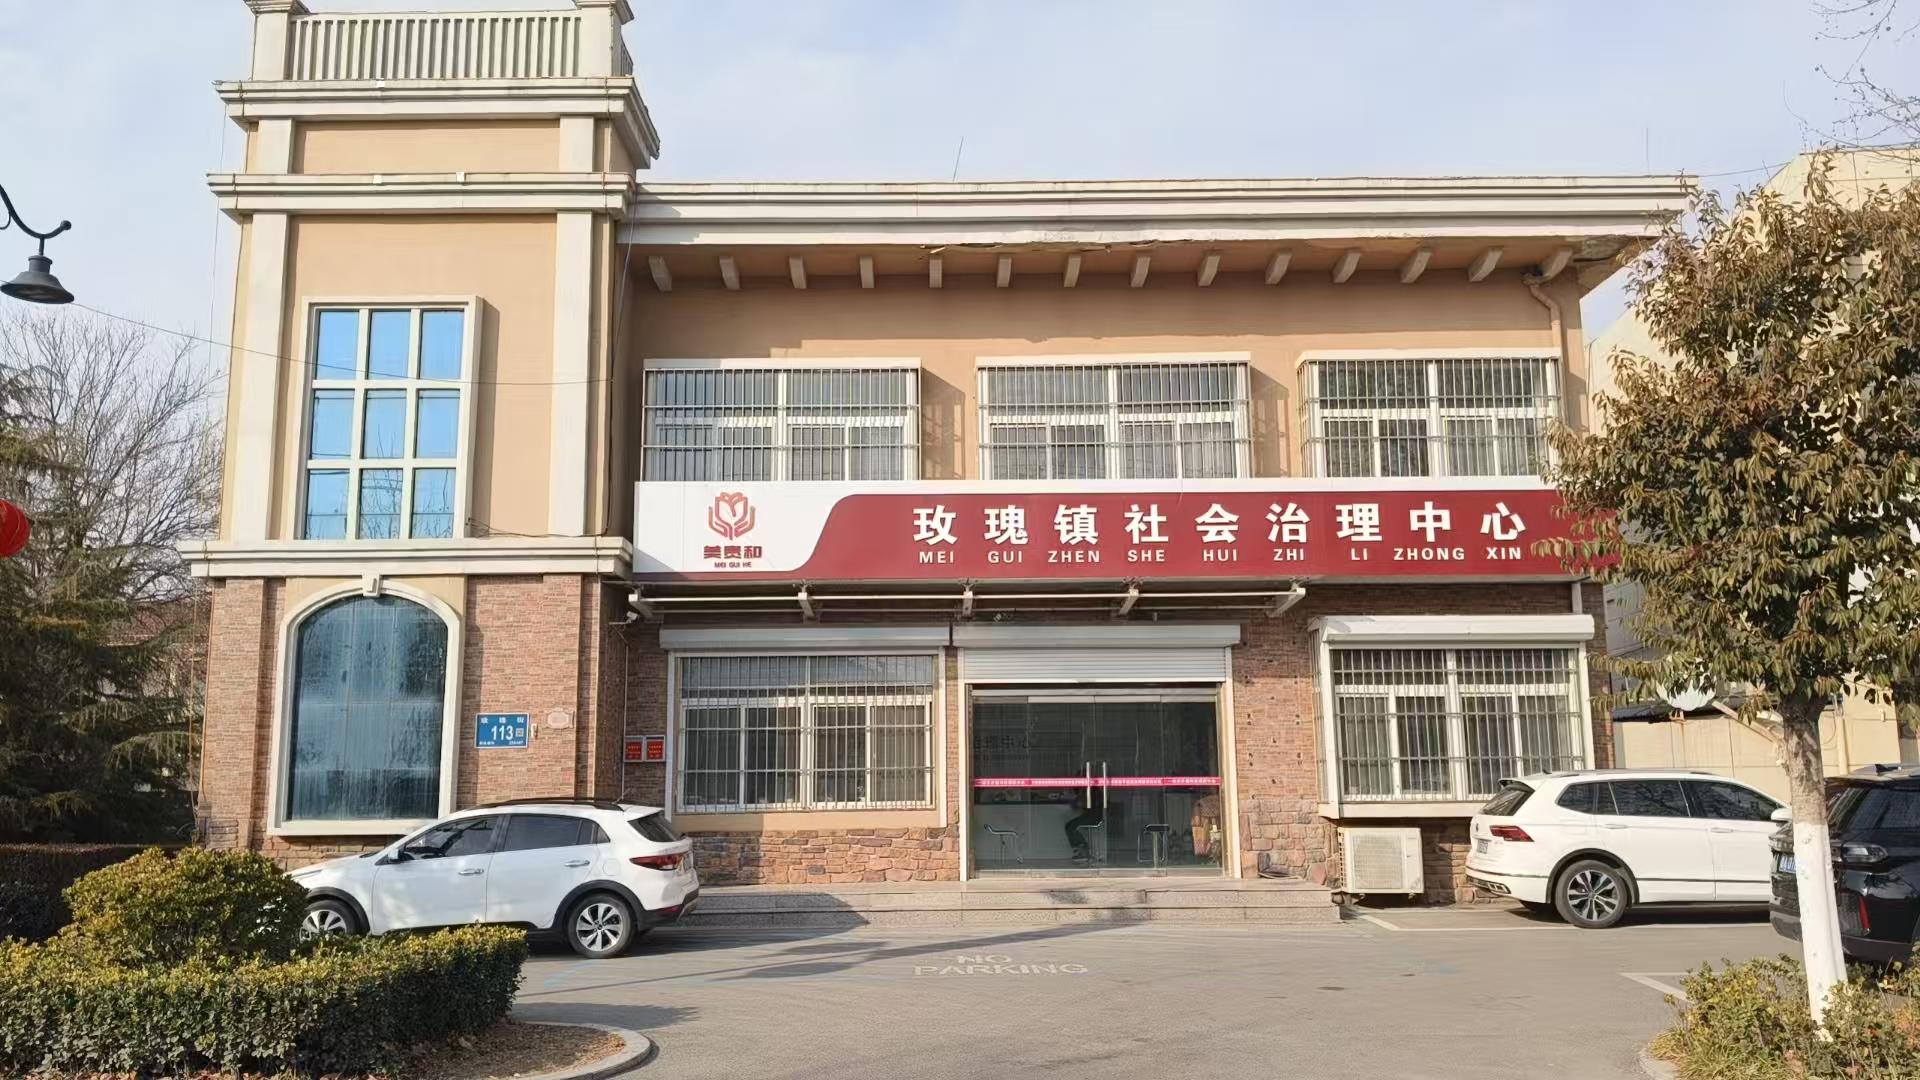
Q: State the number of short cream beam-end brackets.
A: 14